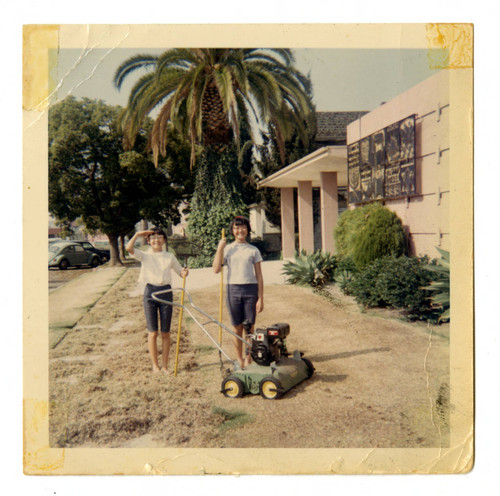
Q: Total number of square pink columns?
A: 3